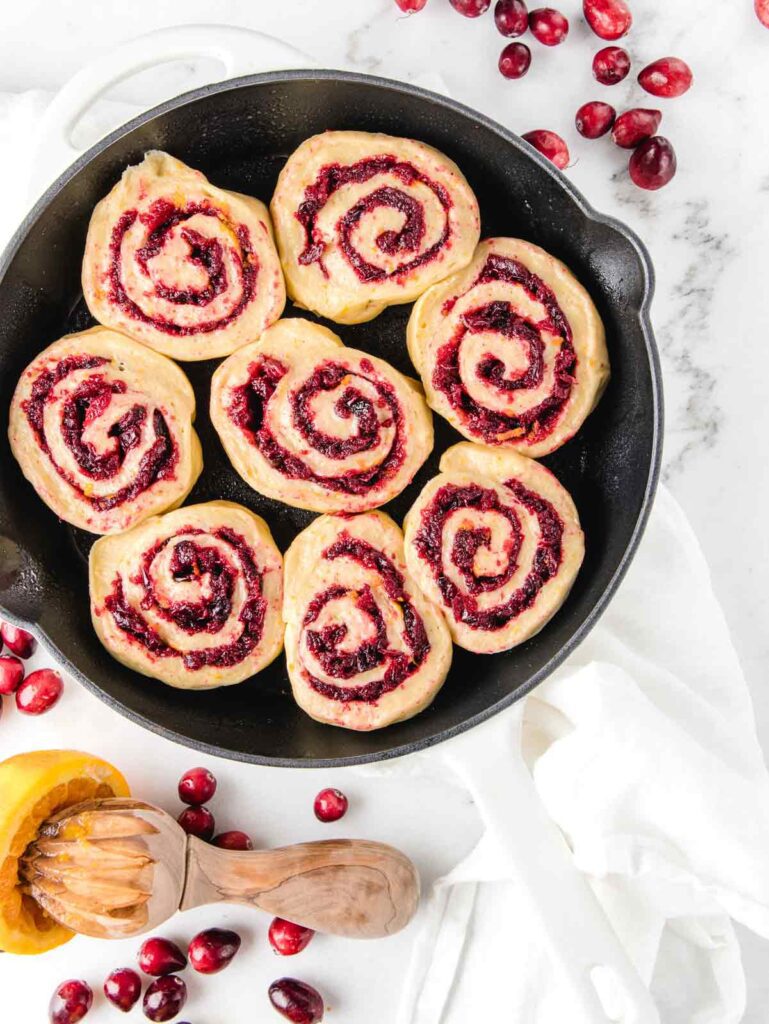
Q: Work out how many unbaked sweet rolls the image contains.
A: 8